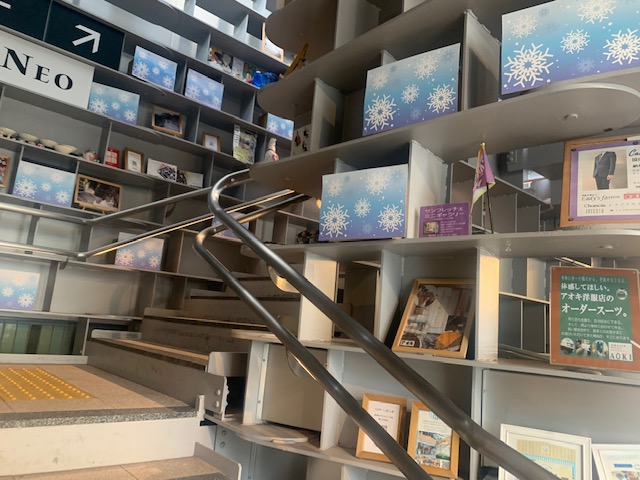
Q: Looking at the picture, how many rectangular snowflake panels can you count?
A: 11